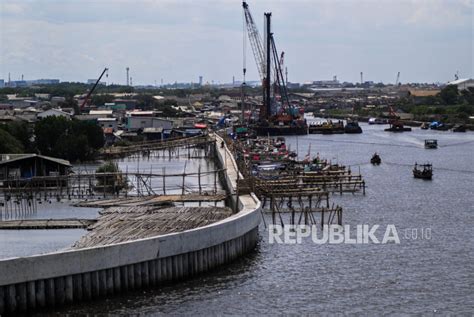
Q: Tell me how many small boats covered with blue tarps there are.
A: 1